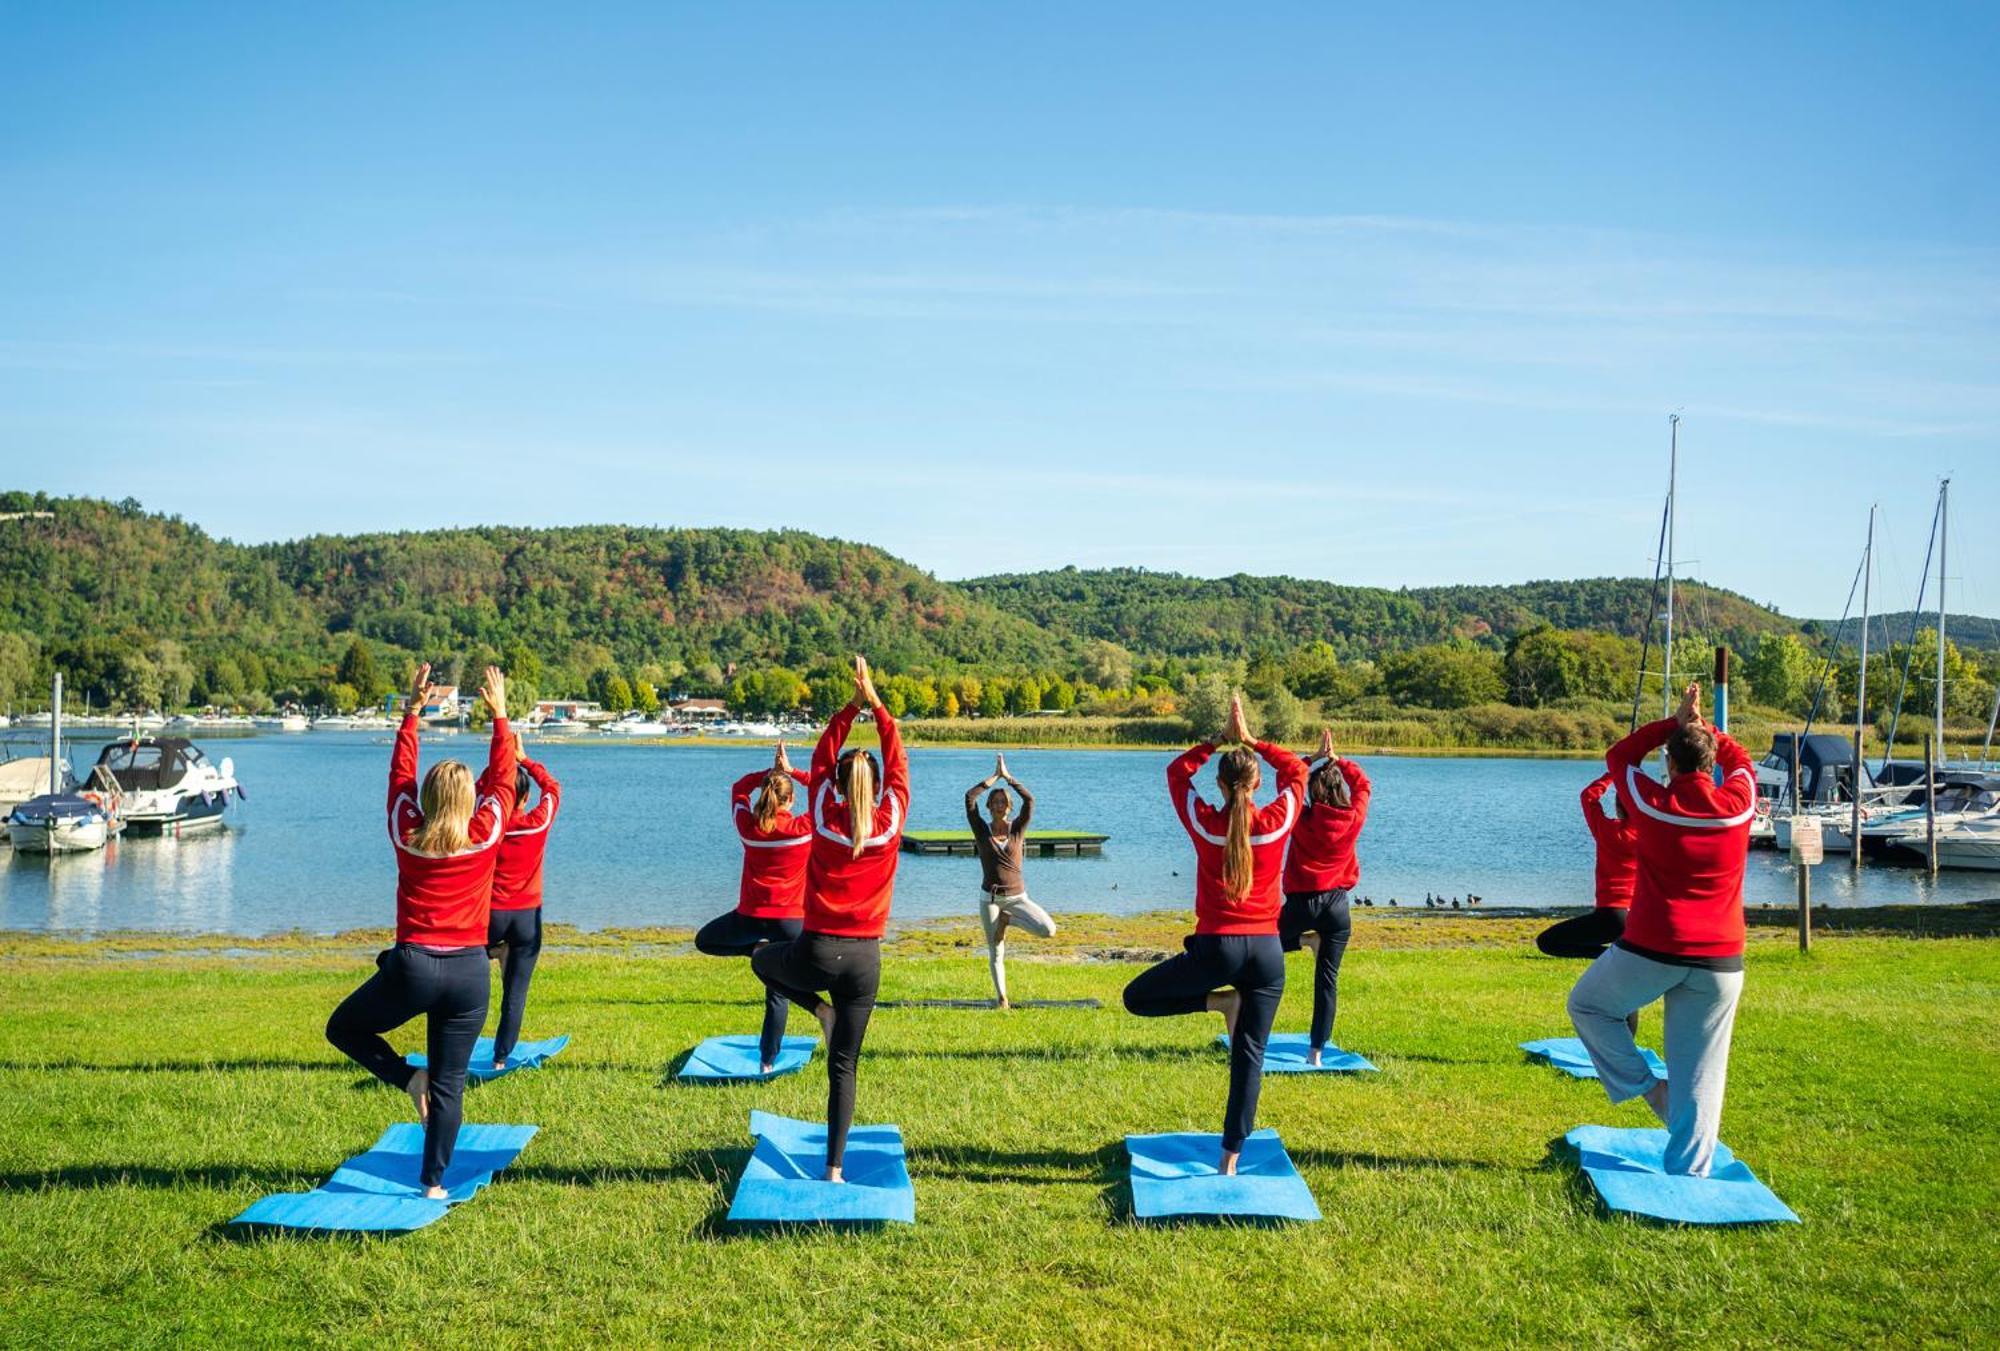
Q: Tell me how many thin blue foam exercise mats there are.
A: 8